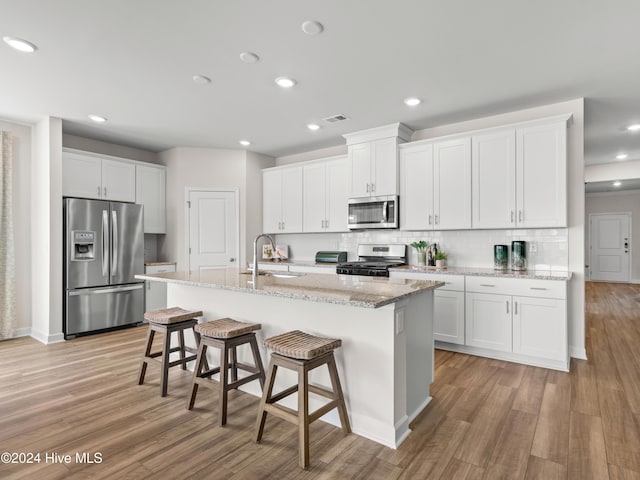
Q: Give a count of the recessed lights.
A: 9